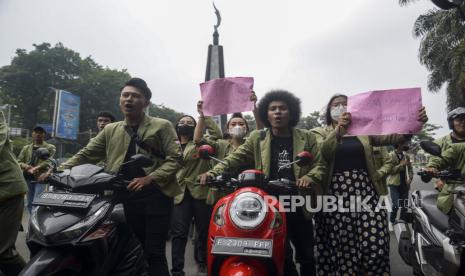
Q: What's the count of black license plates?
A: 2